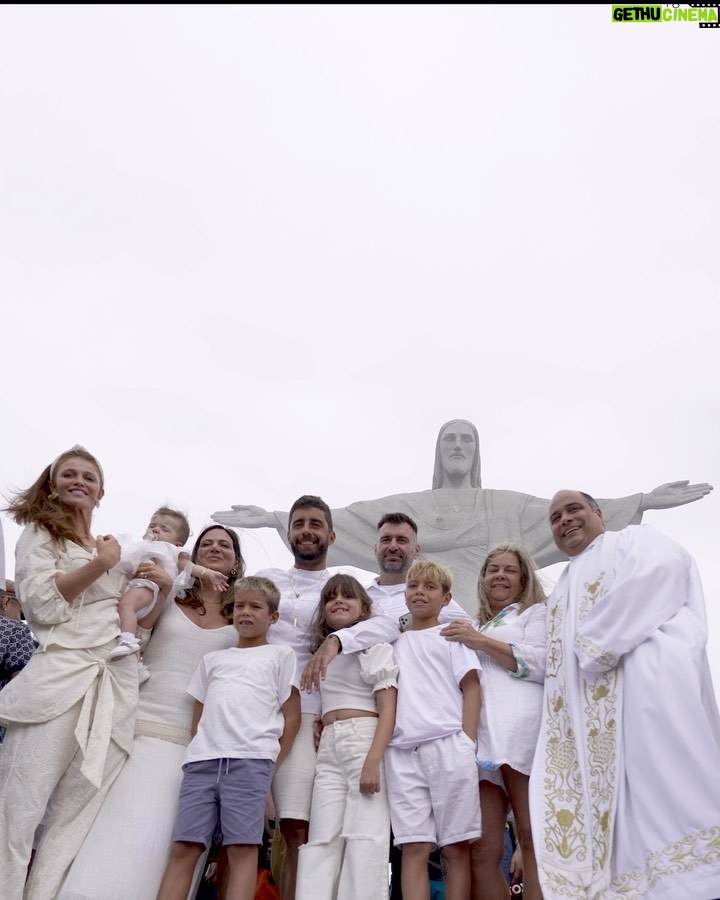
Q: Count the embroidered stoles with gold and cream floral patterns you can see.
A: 1